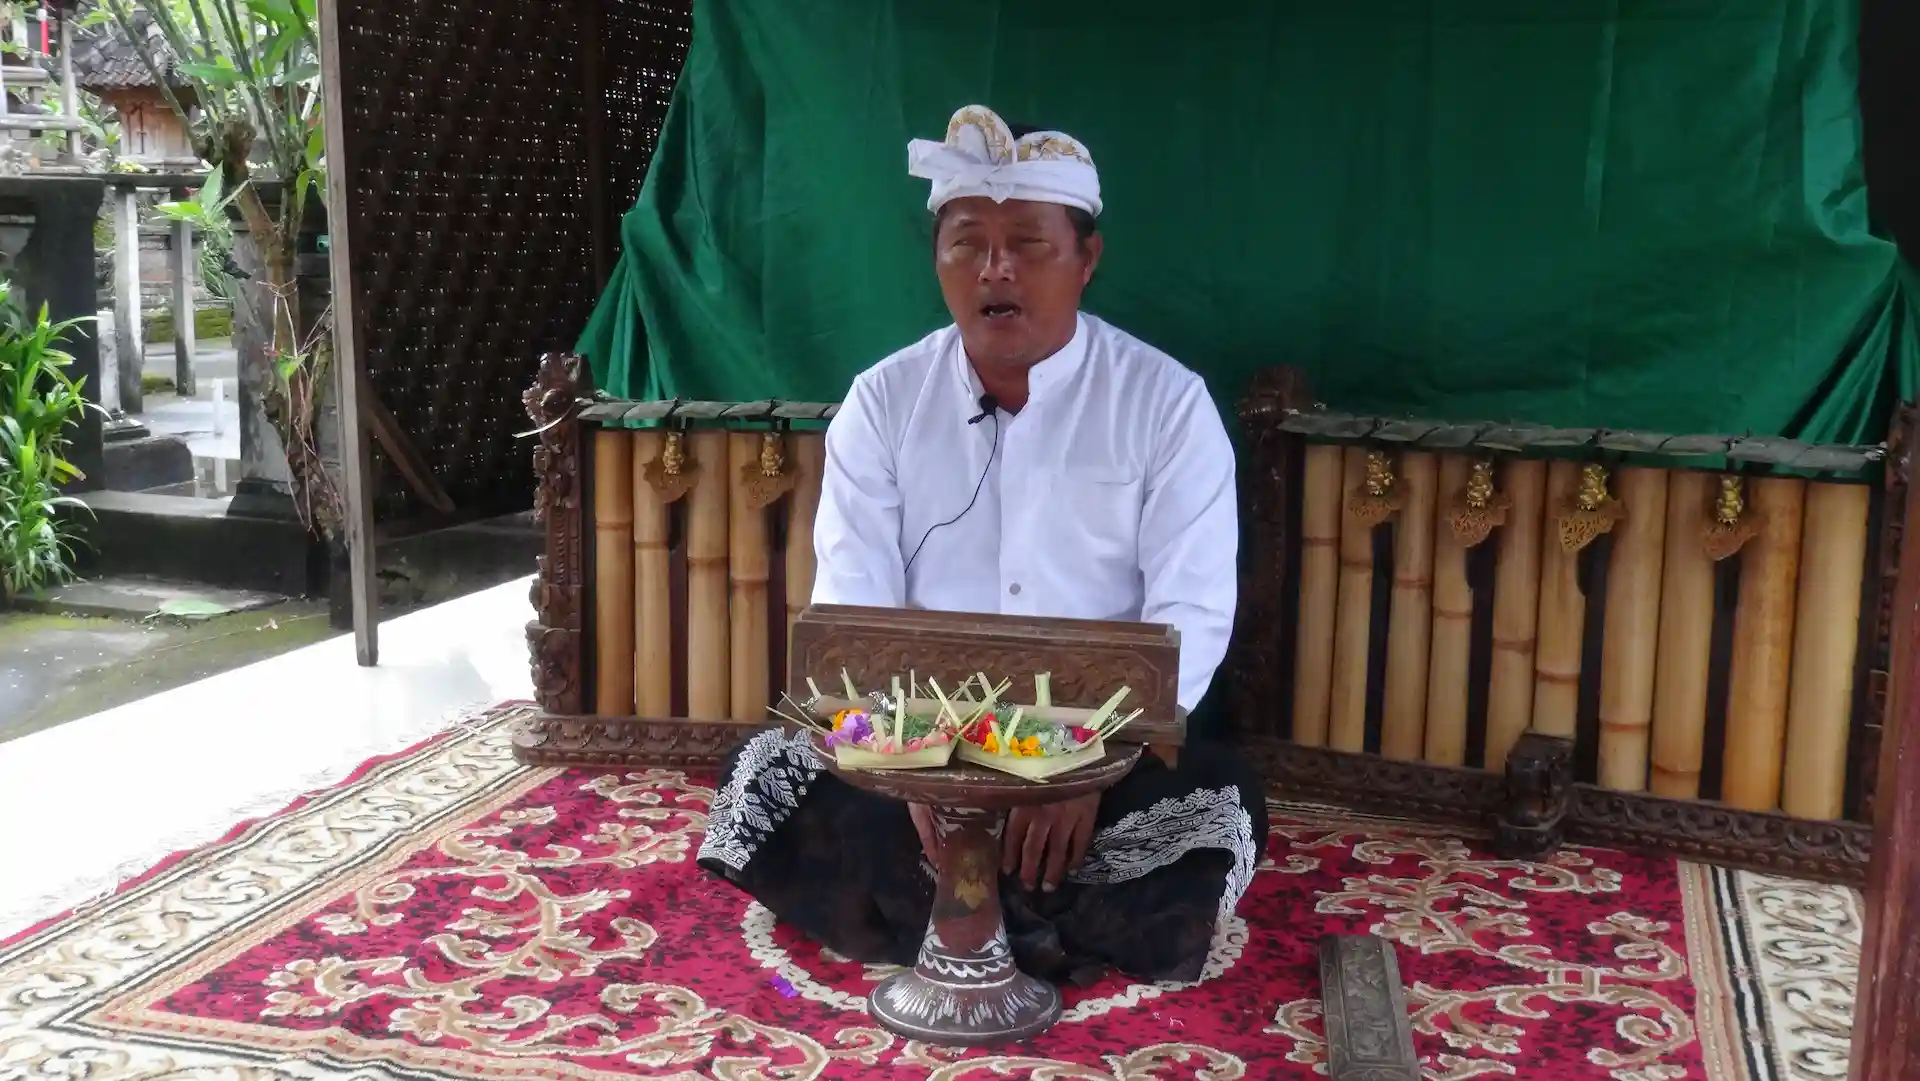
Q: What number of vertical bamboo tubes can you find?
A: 15